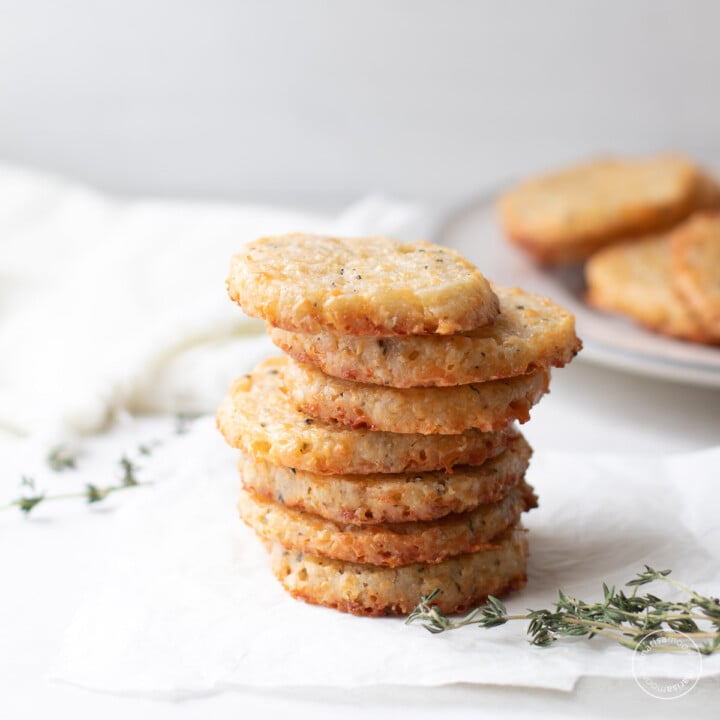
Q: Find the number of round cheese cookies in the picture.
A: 10